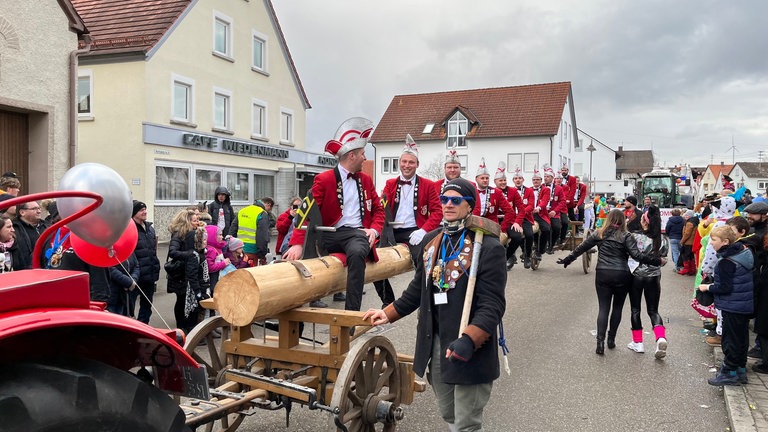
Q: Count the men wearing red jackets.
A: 11